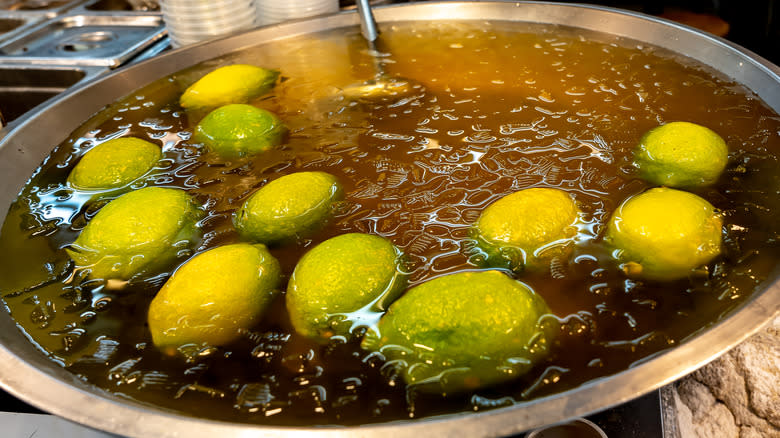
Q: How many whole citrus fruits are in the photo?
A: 11